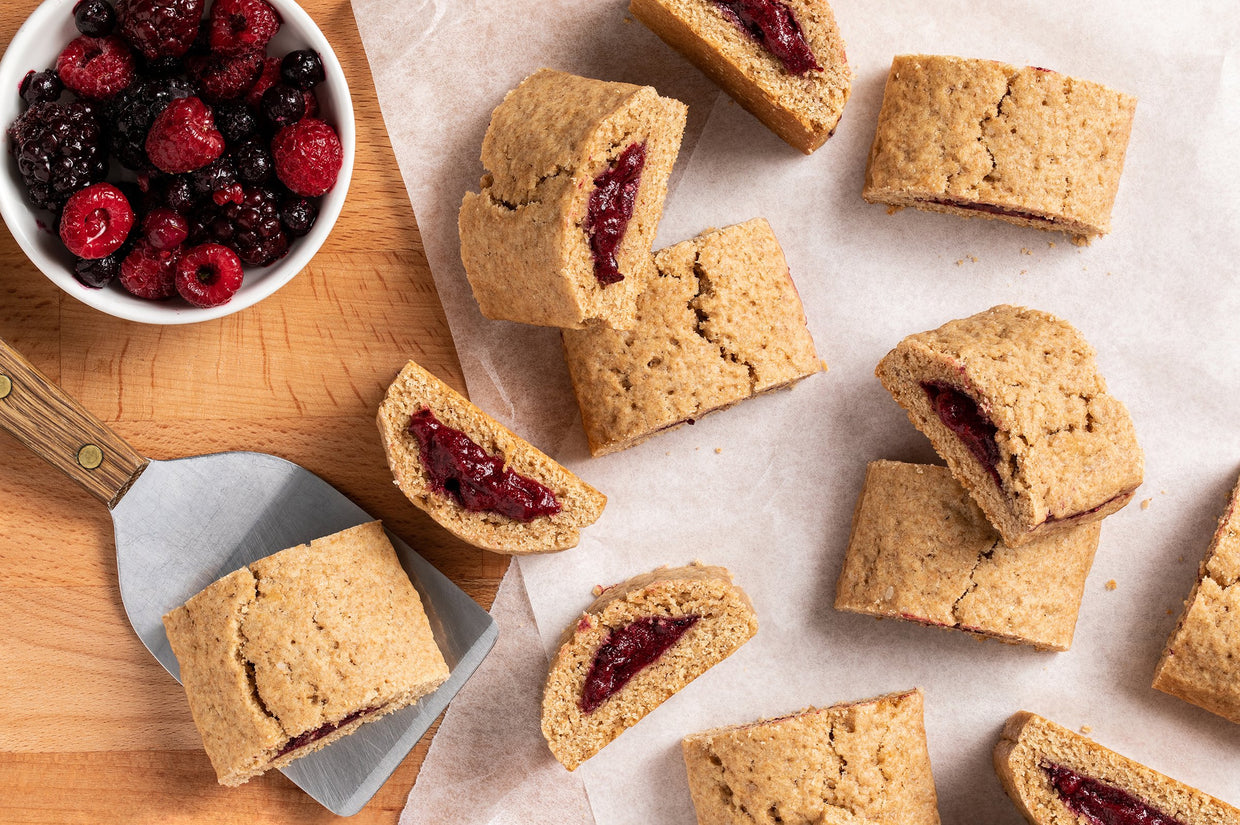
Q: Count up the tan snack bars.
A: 12